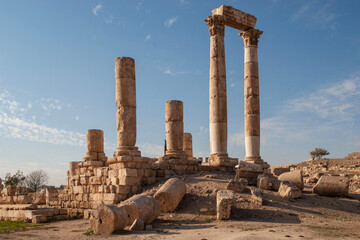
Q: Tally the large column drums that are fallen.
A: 5